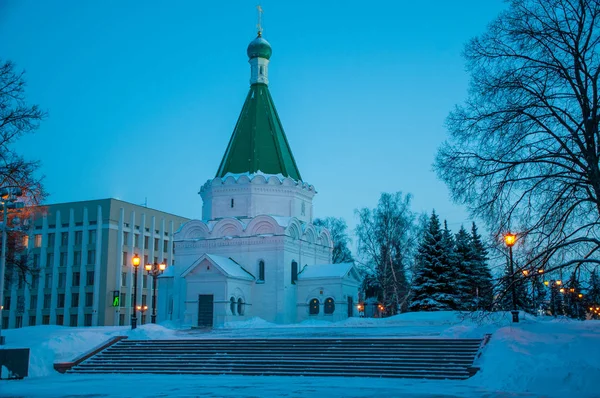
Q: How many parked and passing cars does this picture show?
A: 0